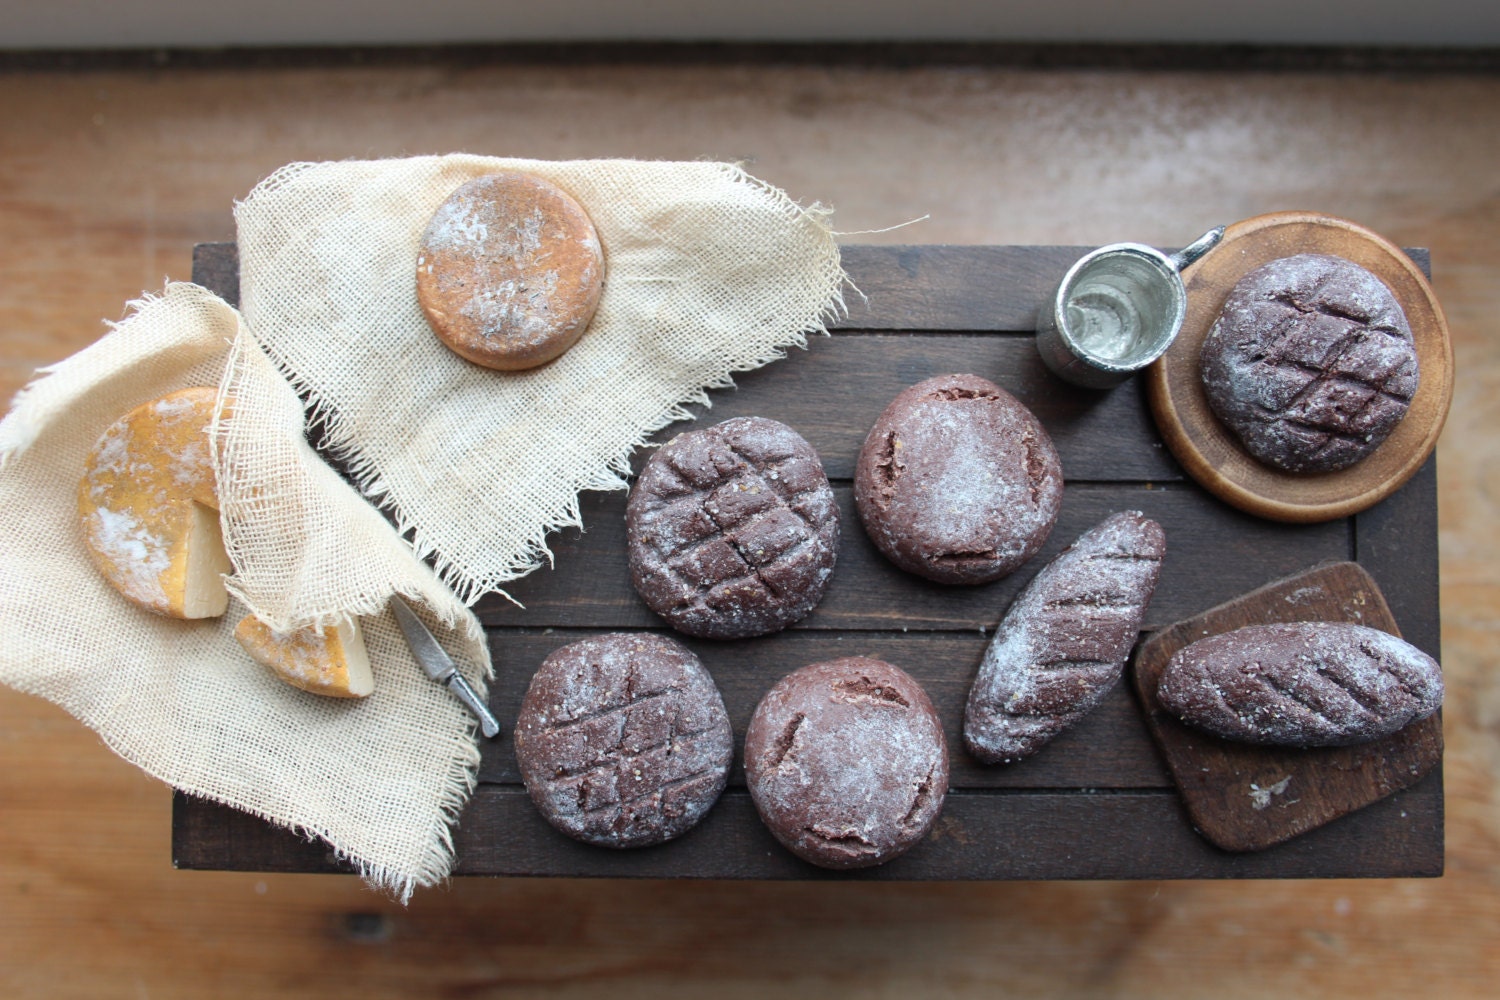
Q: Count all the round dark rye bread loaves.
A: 5